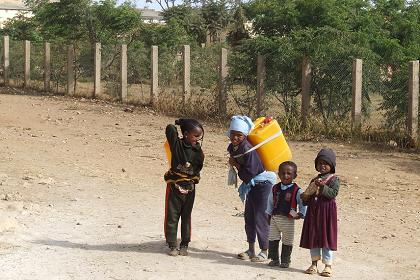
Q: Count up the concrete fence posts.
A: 13